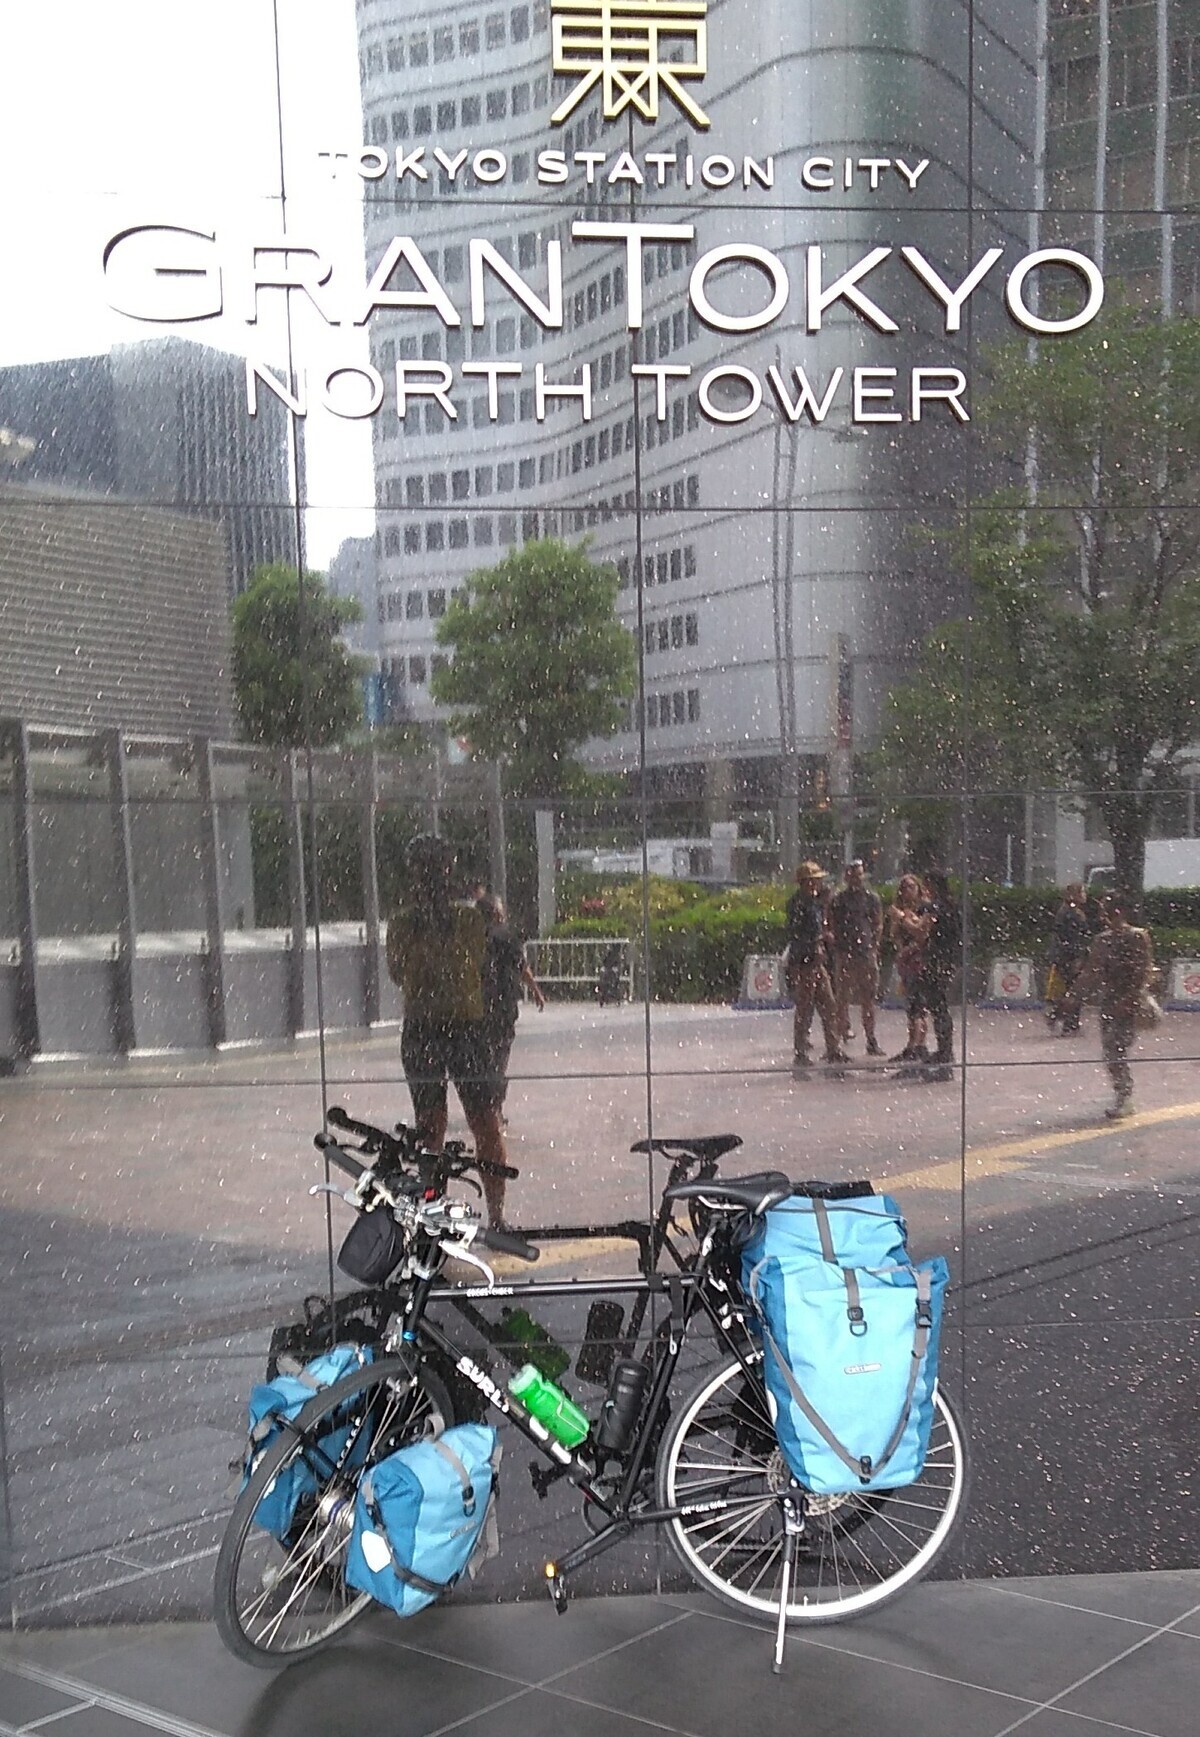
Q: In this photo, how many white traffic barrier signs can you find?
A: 3